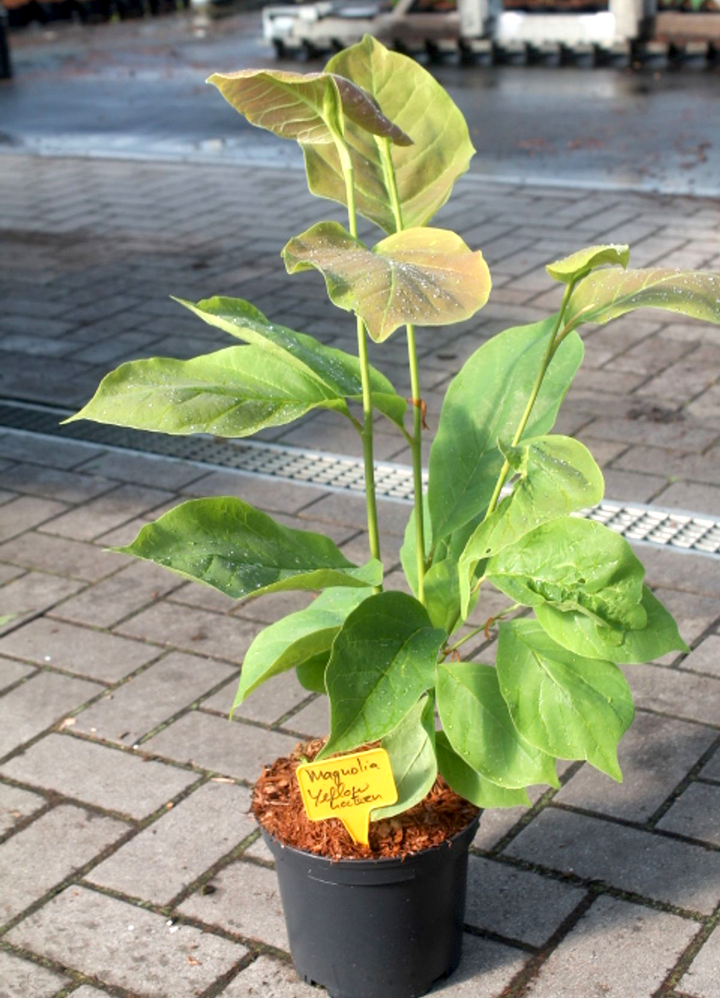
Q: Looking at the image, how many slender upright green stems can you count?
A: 3